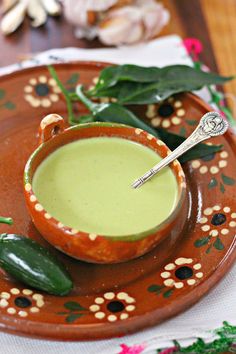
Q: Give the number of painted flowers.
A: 8